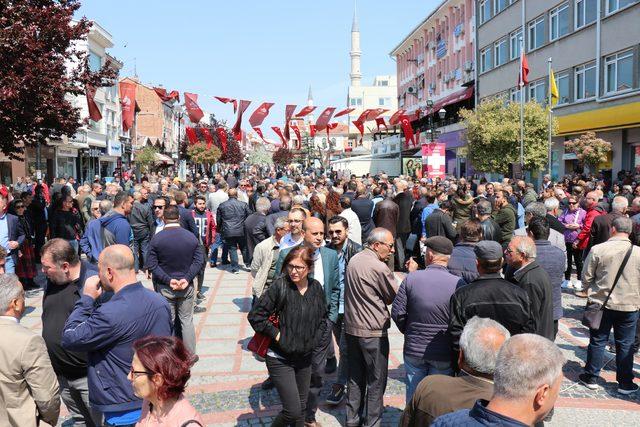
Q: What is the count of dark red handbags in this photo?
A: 1